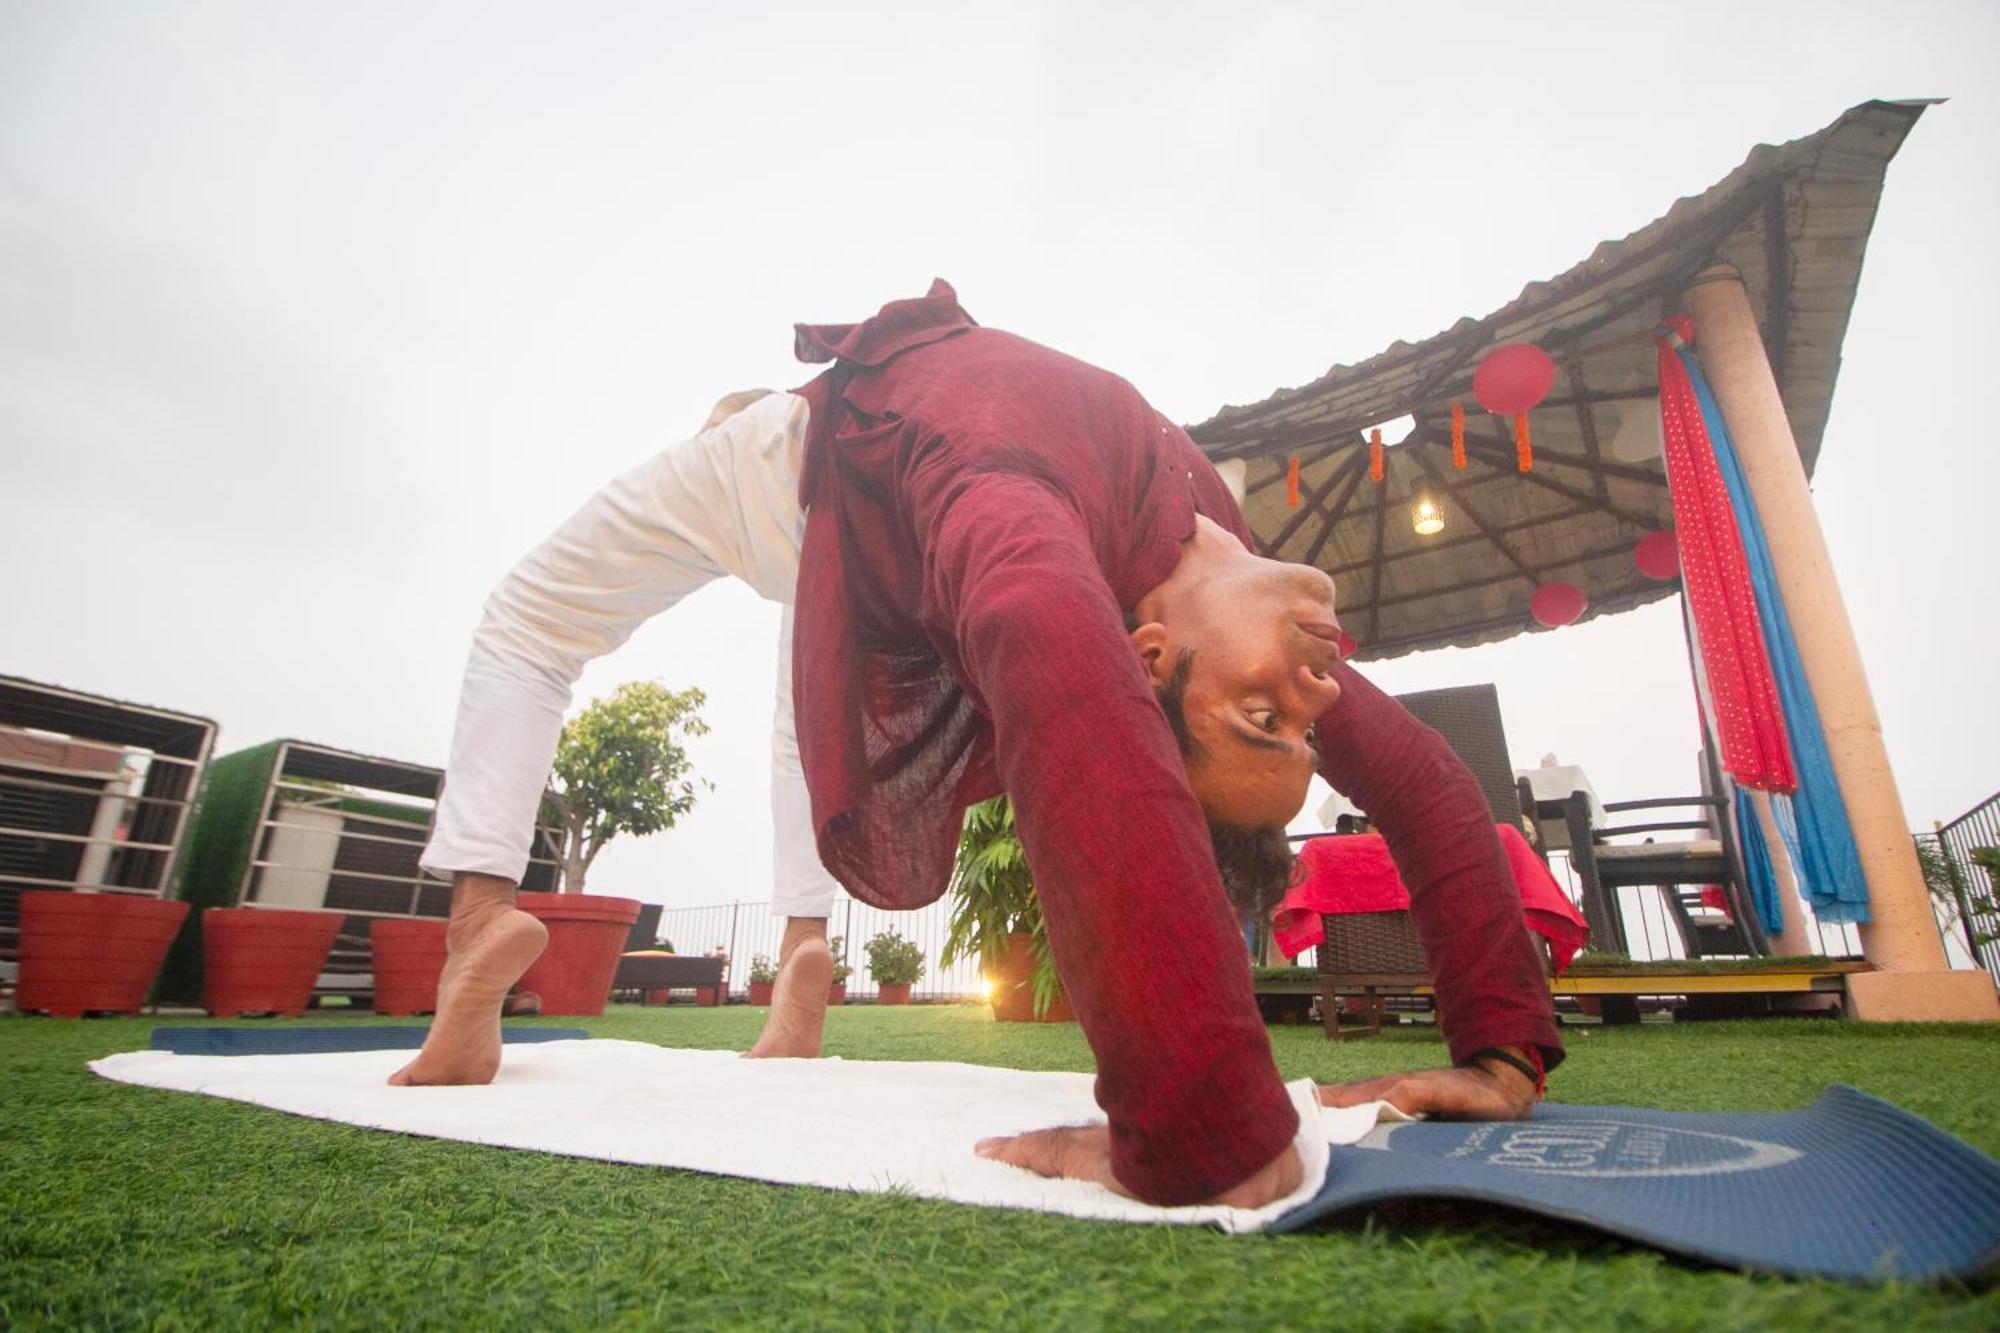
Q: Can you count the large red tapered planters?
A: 4